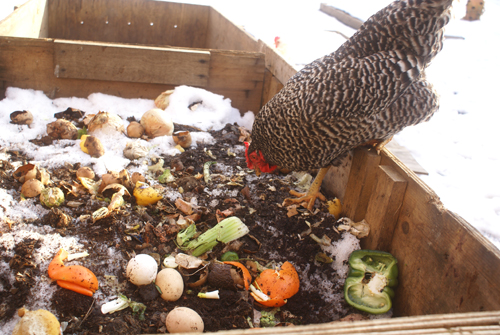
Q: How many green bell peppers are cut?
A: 1